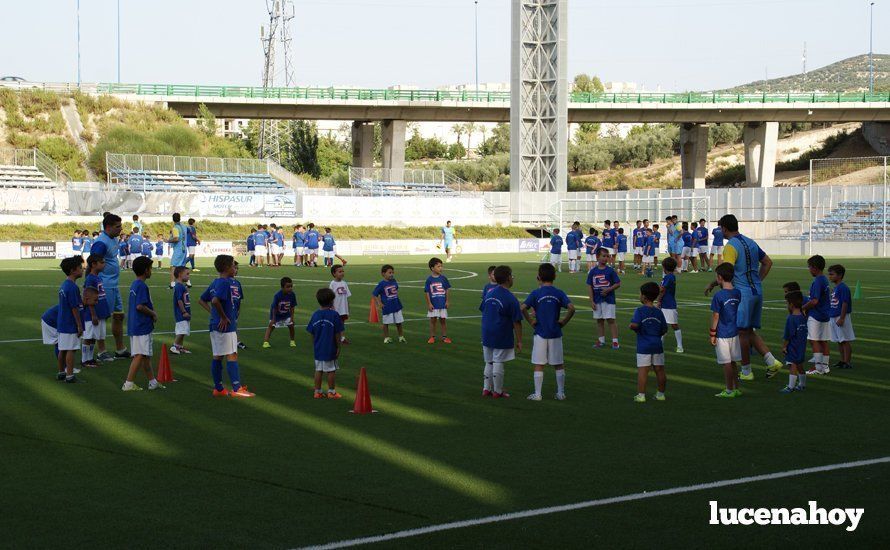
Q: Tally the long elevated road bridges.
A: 1